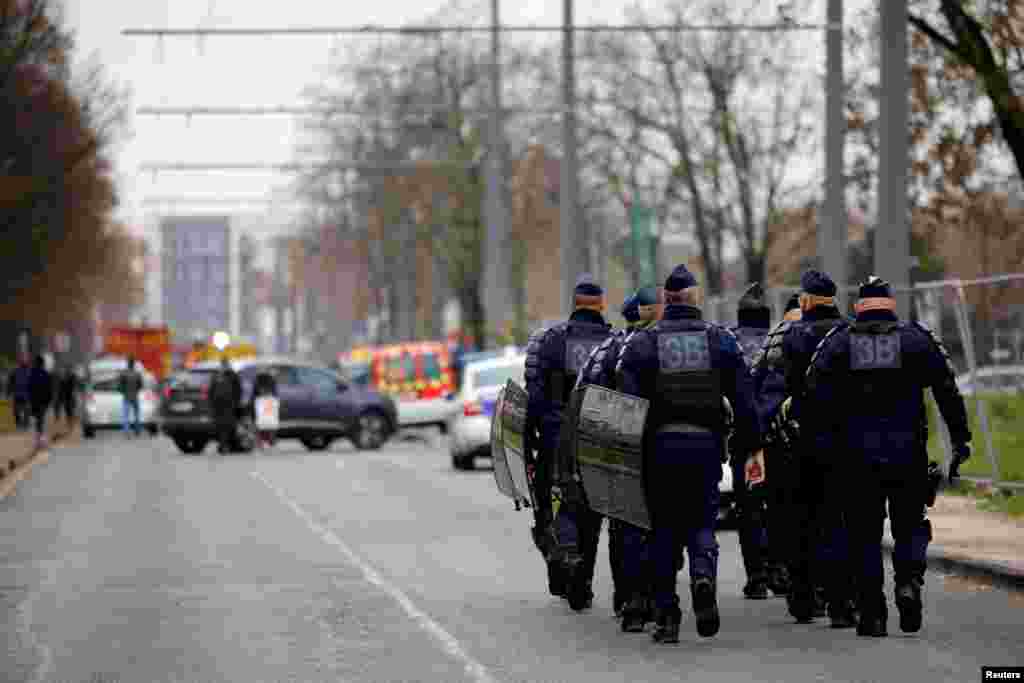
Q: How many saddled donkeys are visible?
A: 0